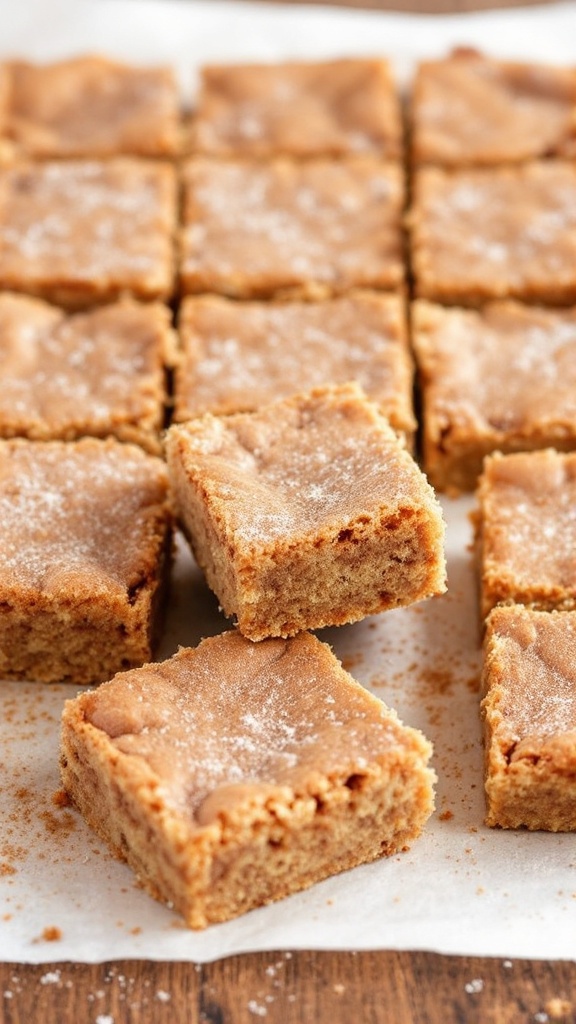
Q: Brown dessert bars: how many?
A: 14